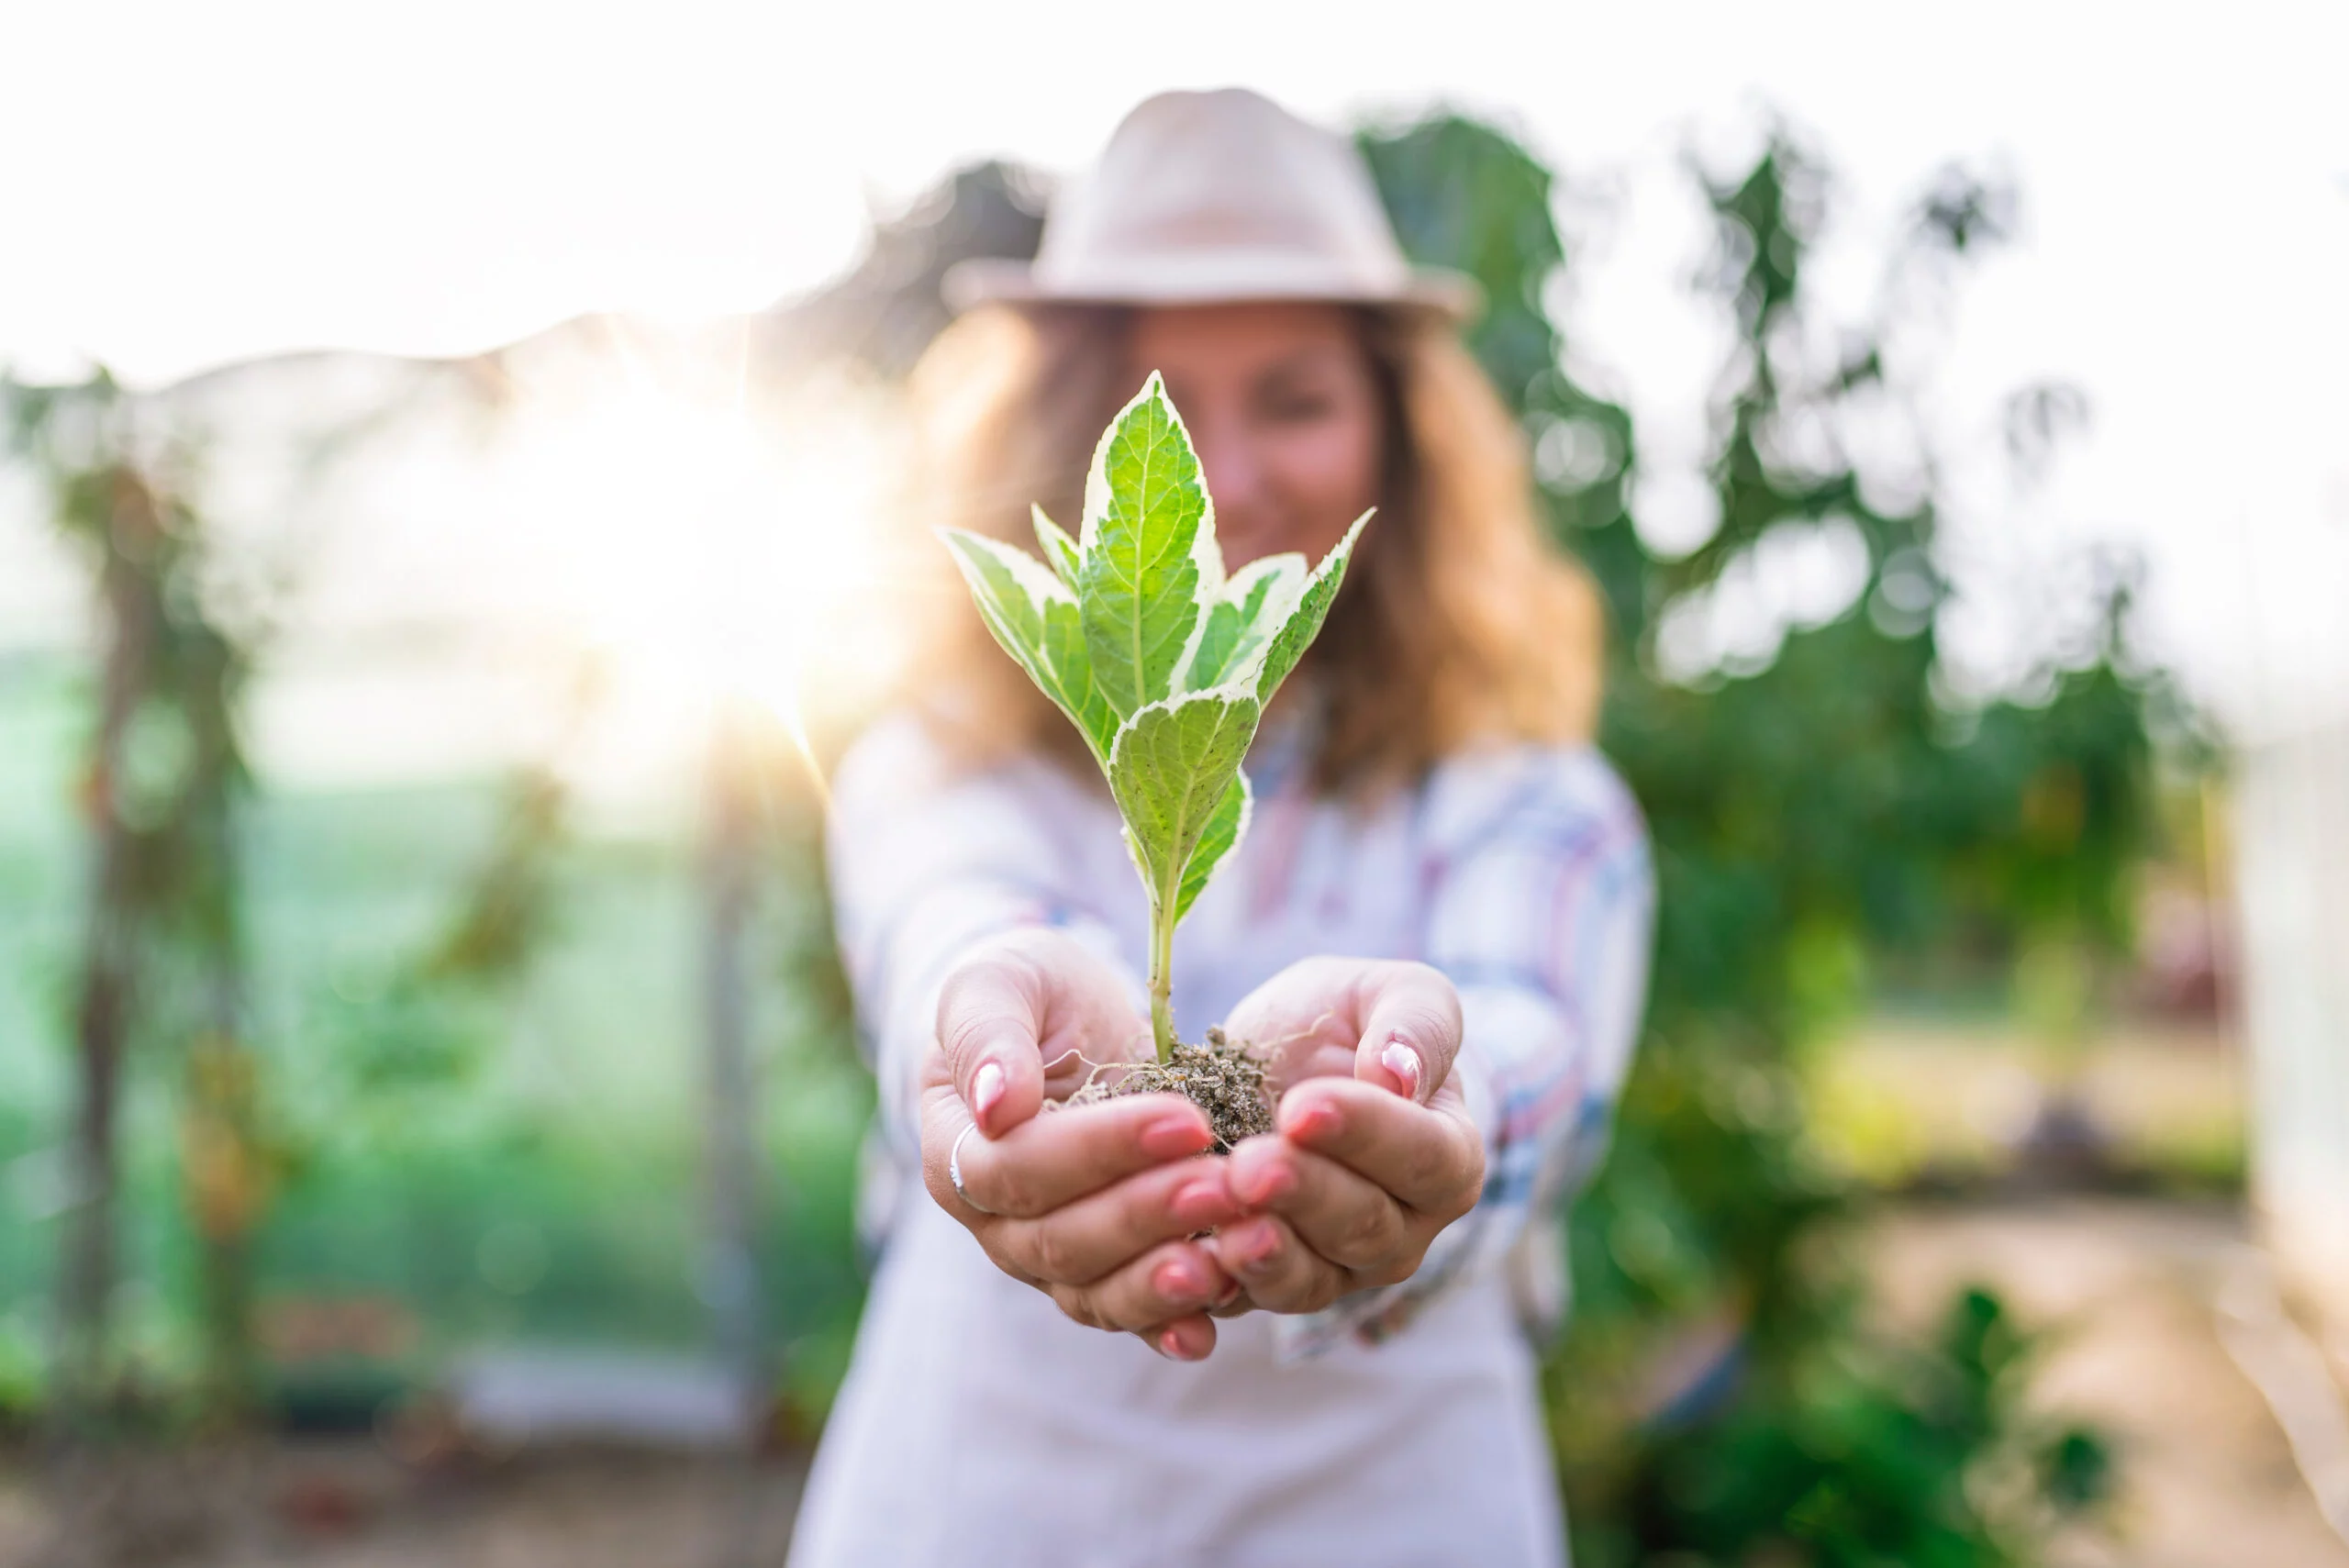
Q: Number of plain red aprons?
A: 0